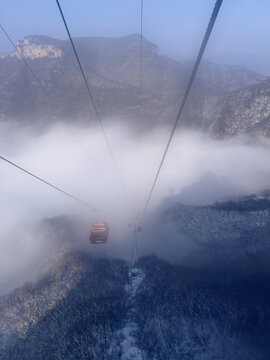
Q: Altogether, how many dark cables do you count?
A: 5